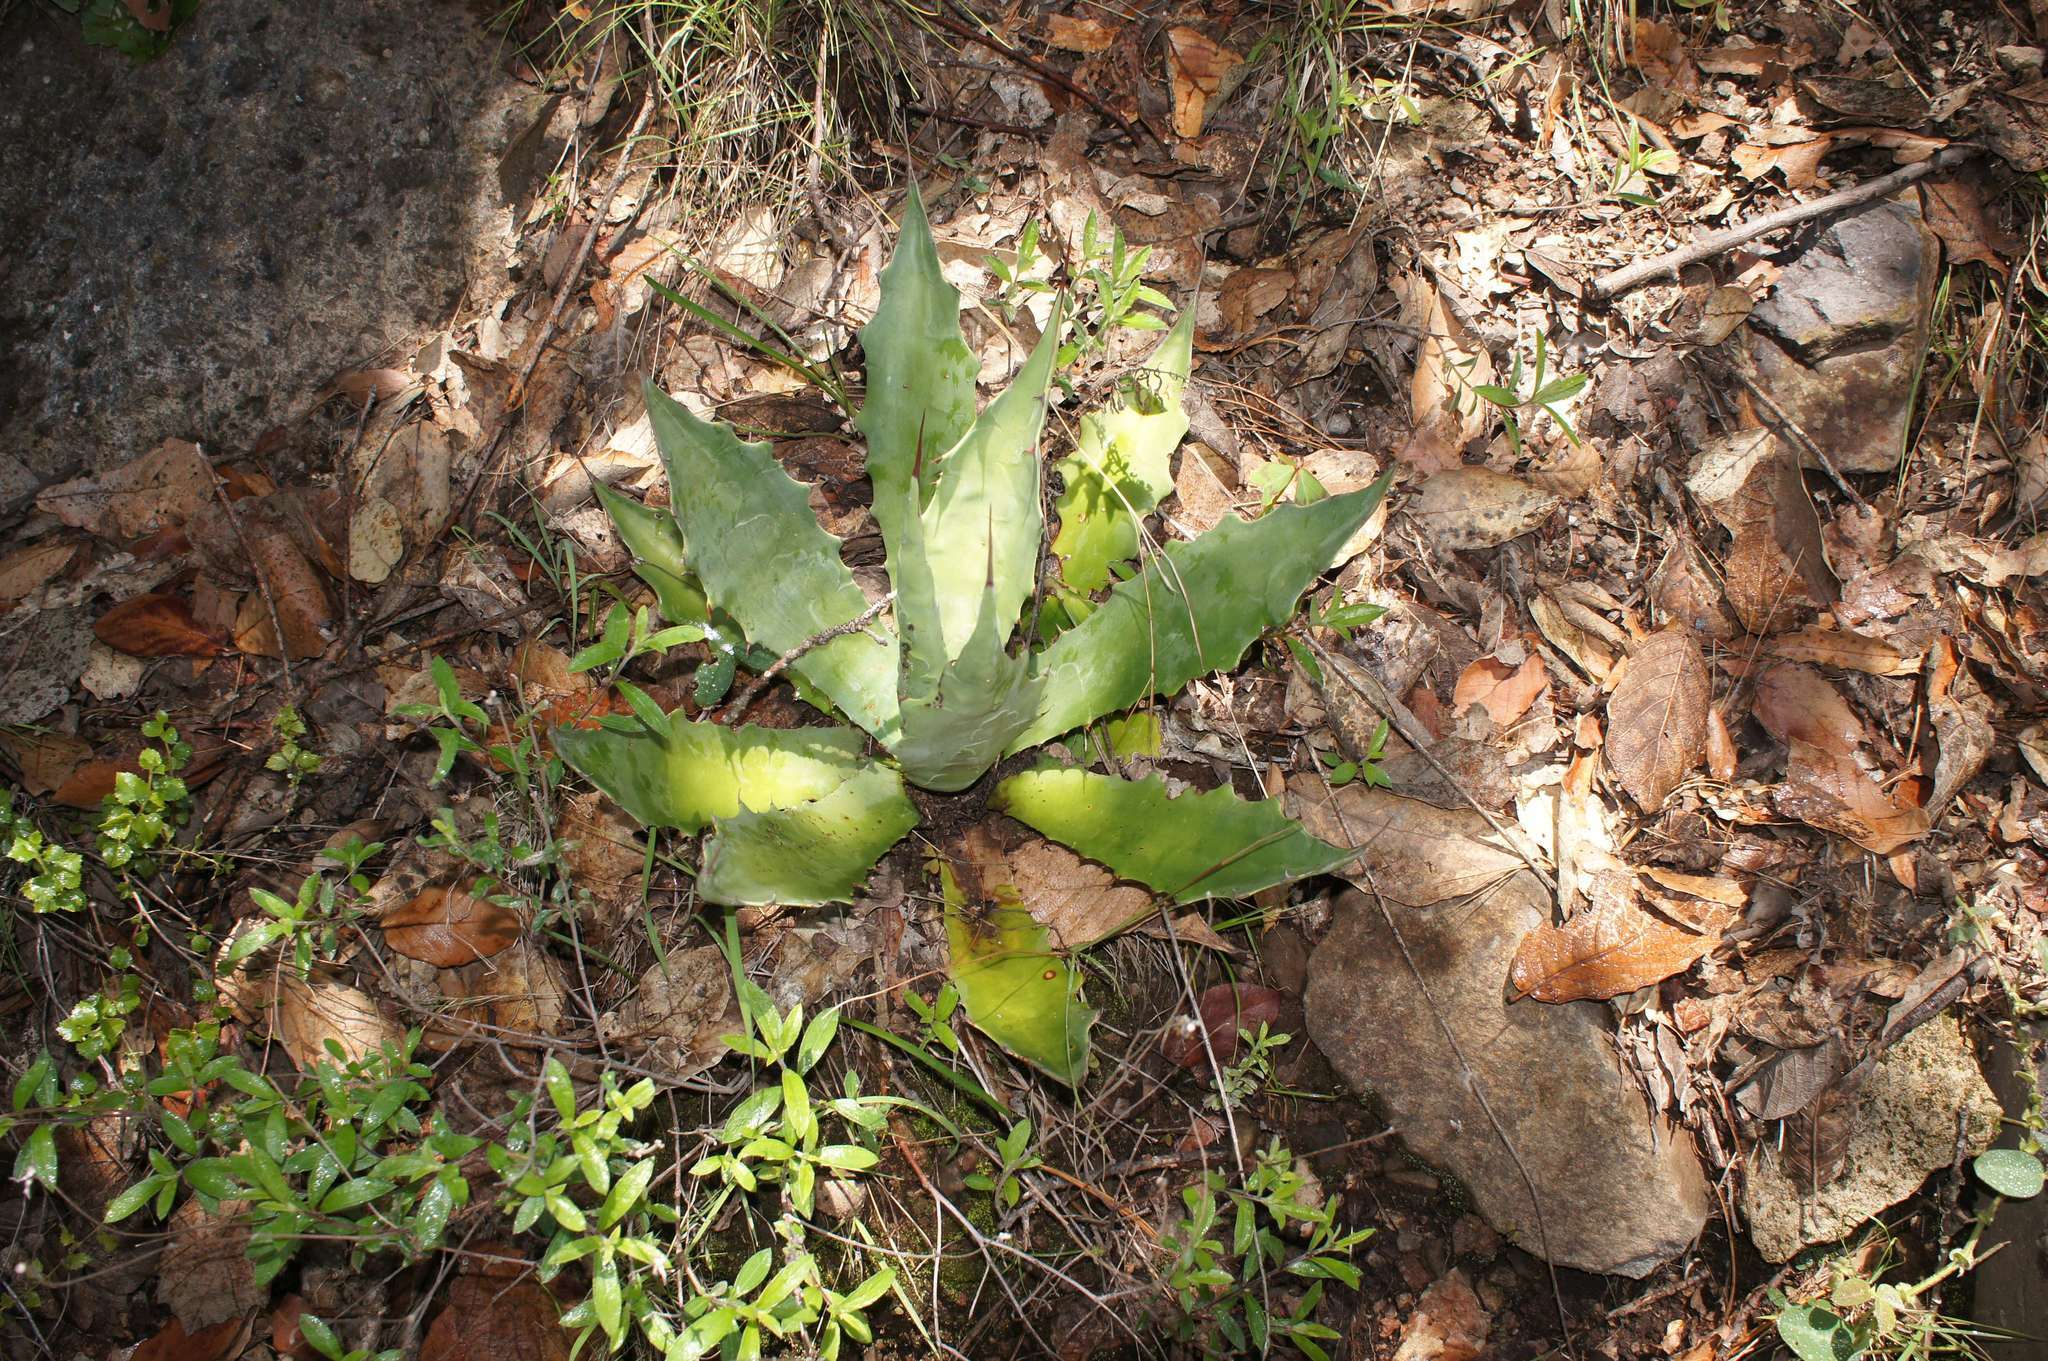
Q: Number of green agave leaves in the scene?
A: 12